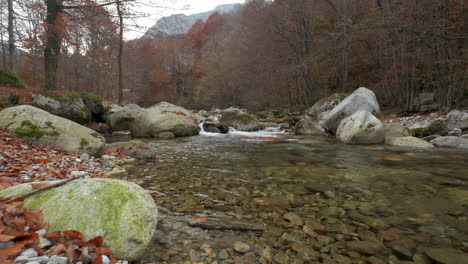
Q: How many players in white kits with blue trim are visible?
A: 0